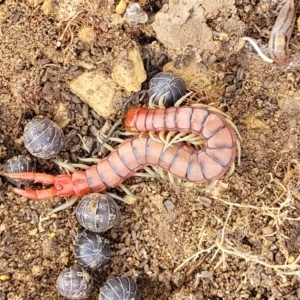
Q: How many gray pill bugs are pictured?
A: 7